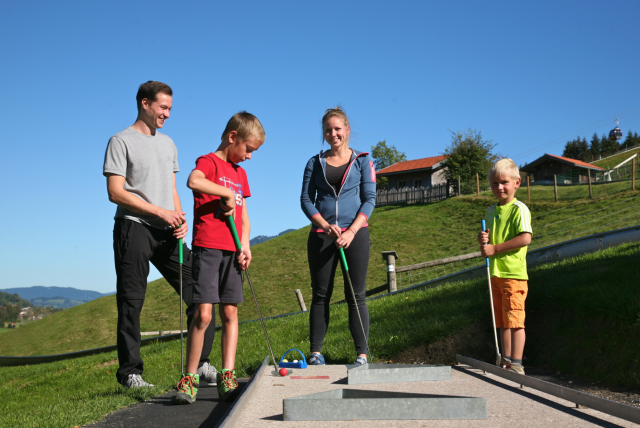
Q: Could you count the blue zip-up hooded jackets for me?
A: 1